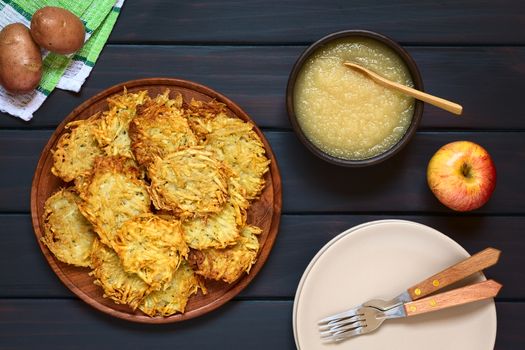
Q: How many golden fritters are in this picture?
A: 13